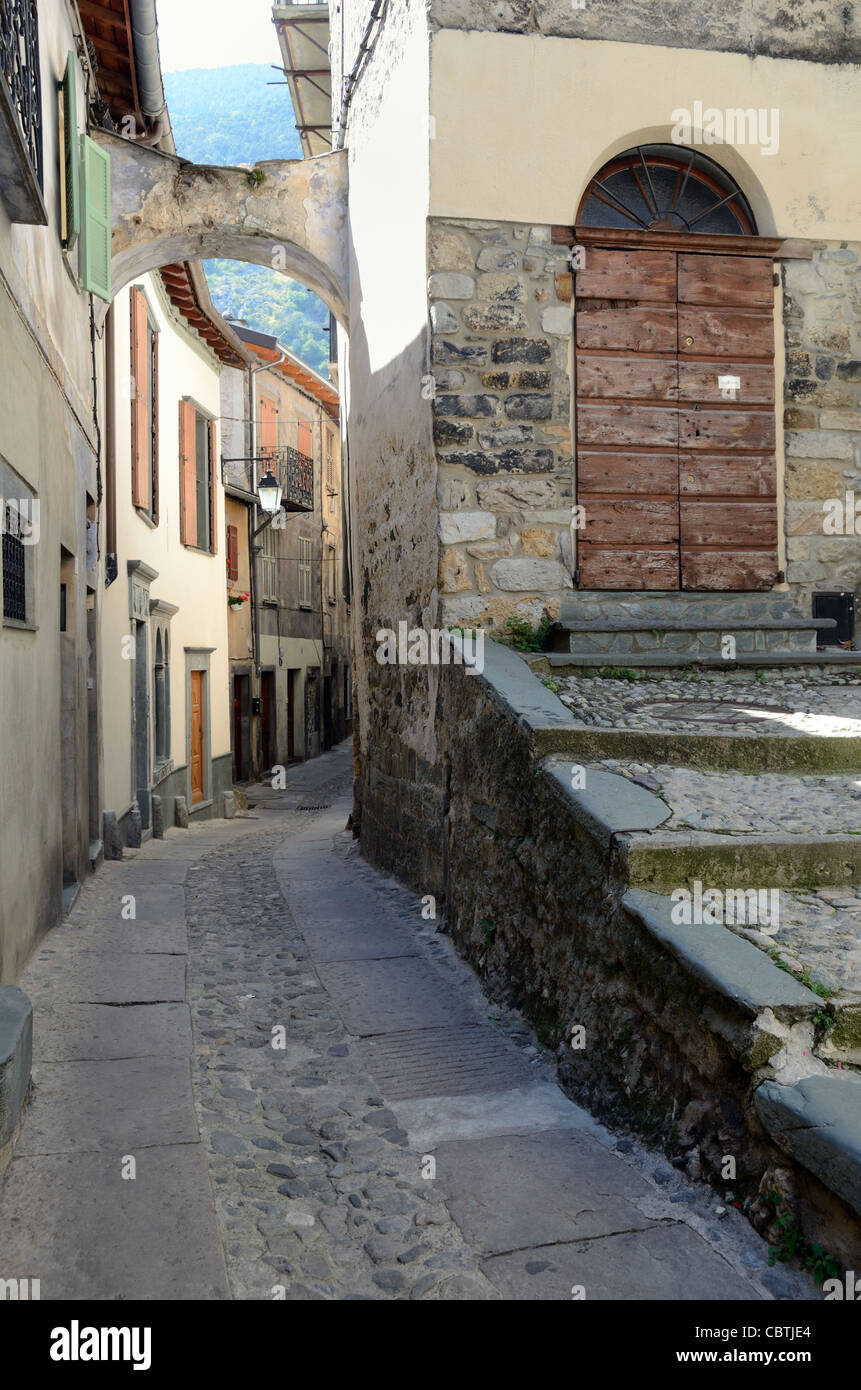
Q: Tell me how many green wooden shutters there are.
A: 2